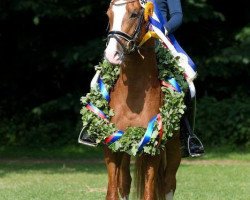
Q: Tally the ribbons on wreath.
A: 5